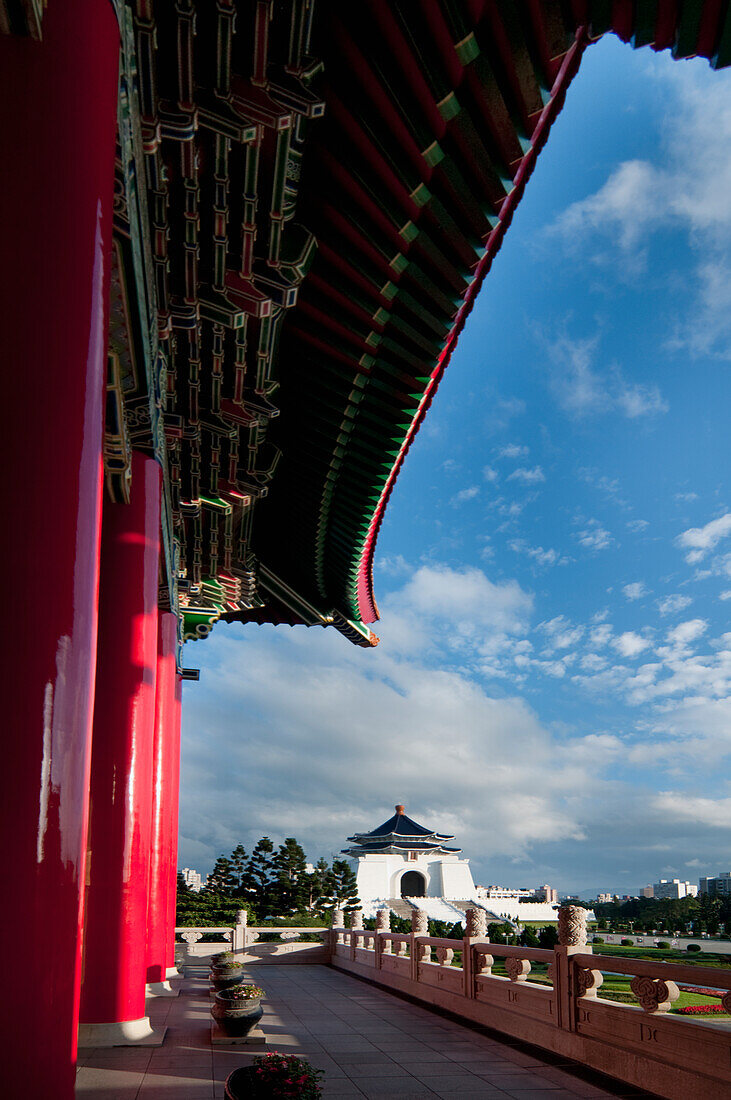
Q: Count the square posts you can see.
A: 7